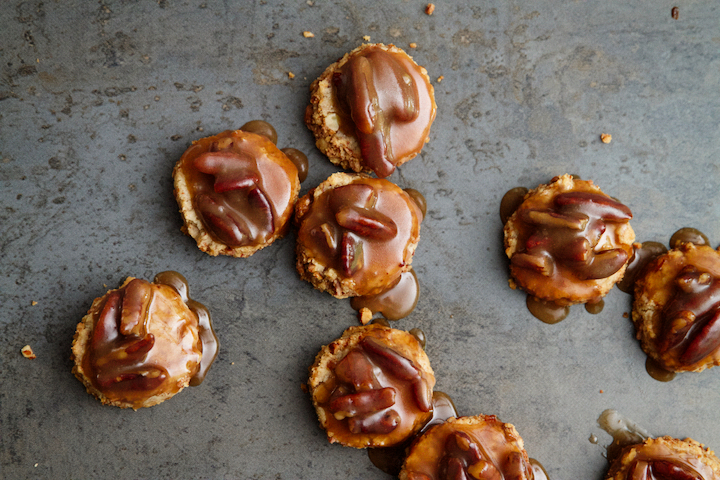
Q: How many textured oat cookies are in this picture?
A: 9